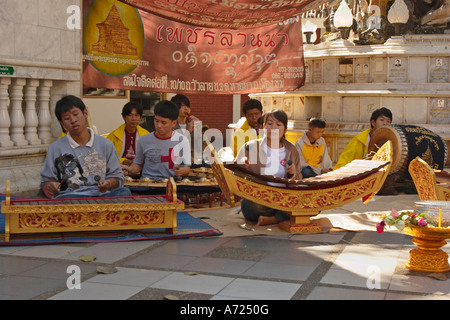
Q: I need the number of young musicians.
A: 8